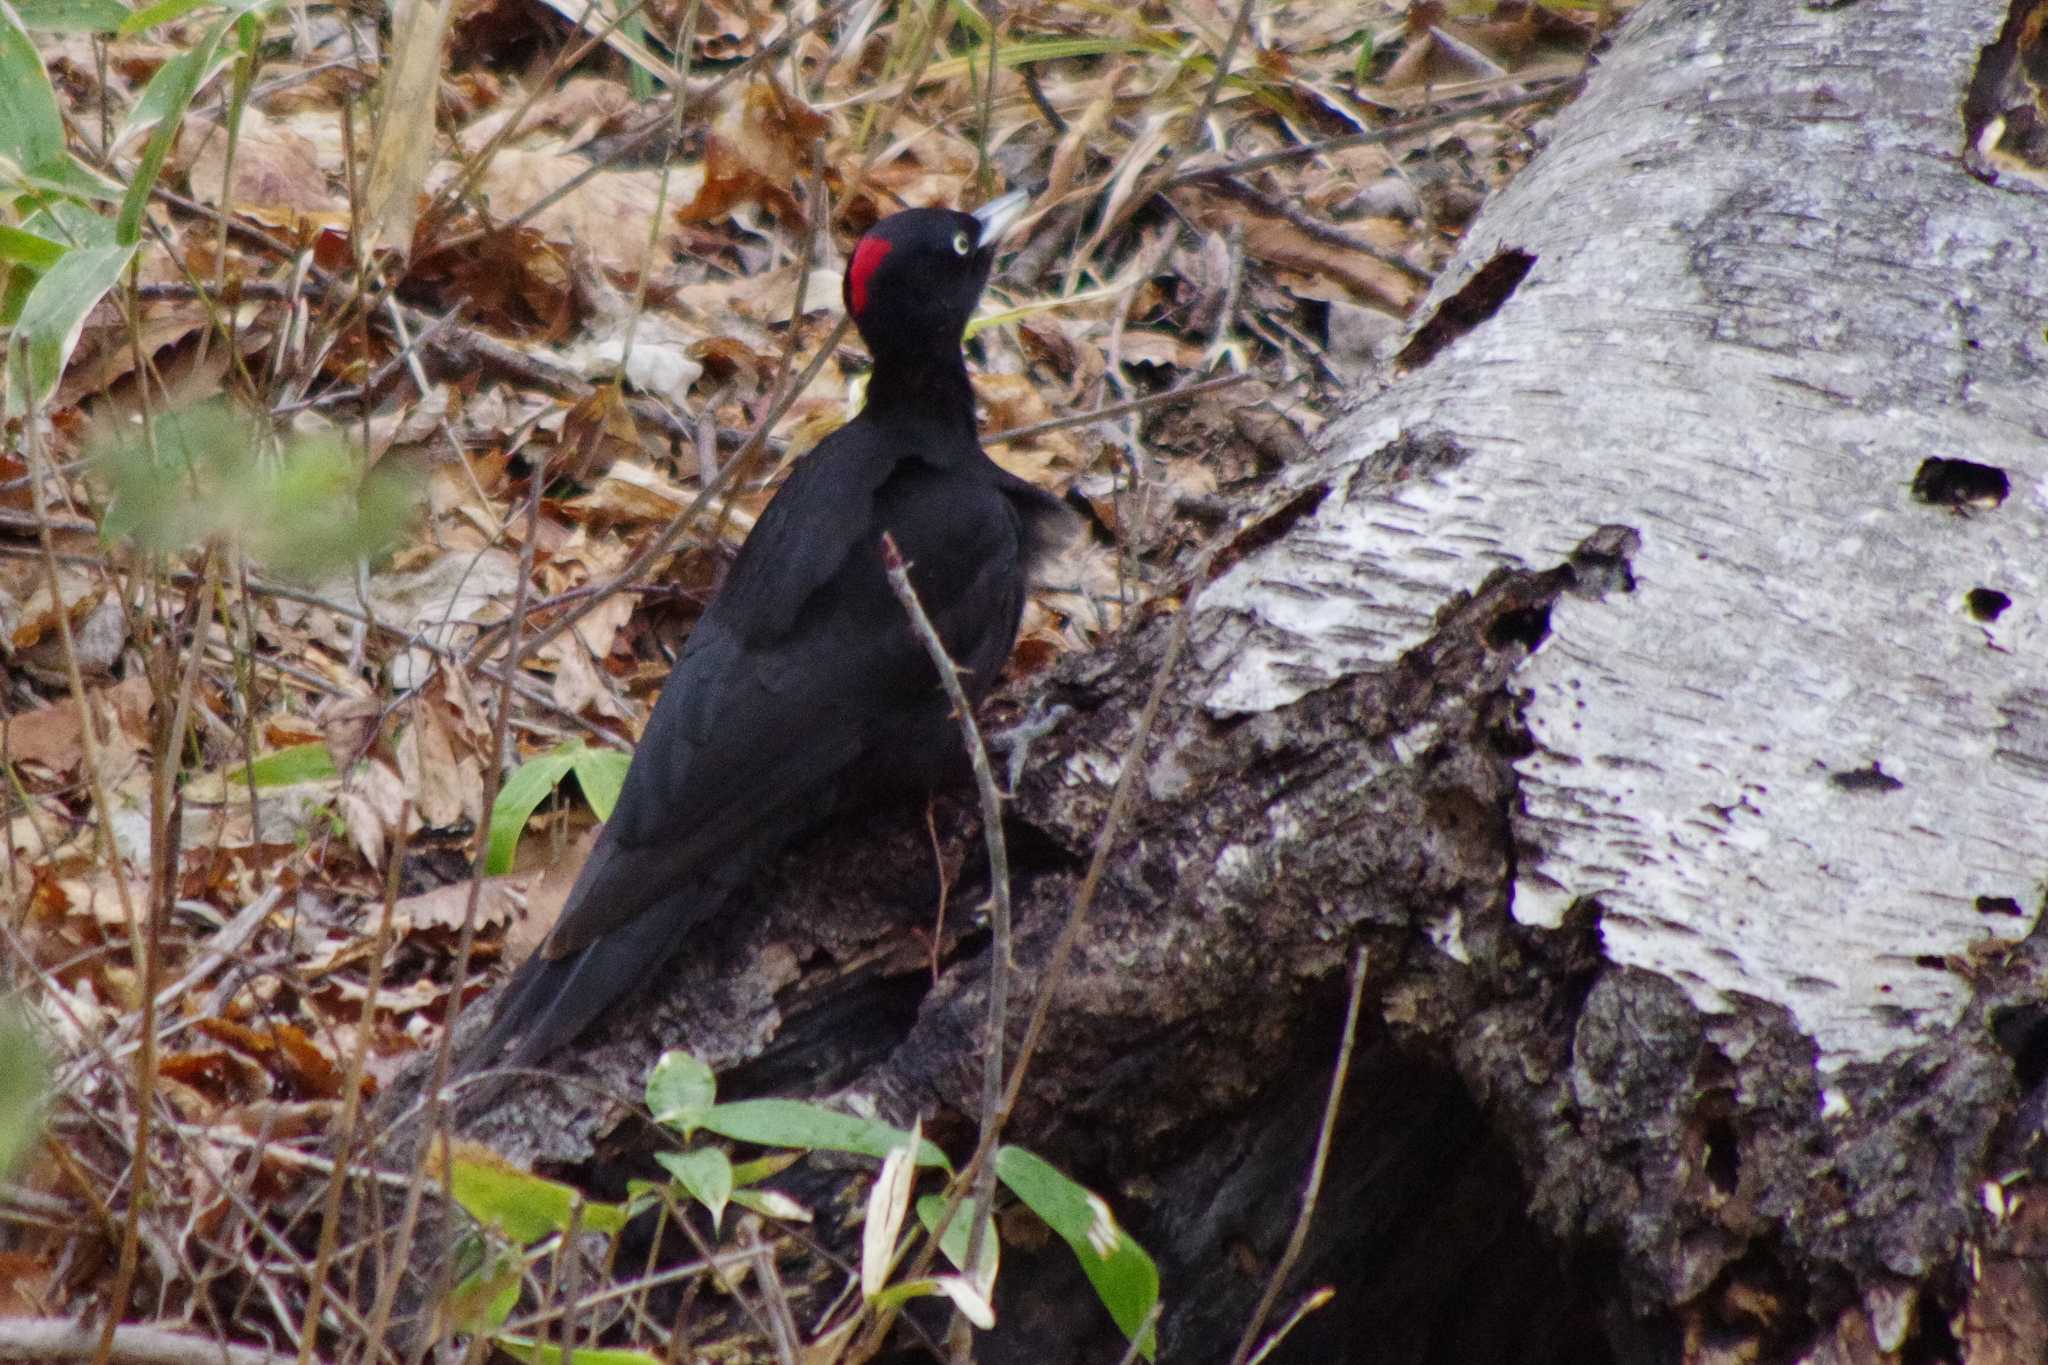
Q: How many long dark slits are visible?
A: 2